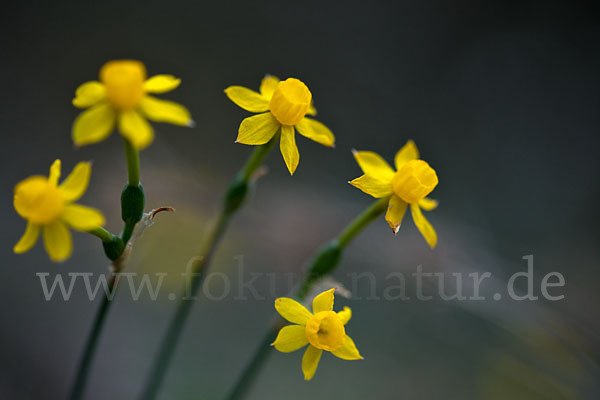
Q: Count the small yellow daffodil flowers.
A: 5